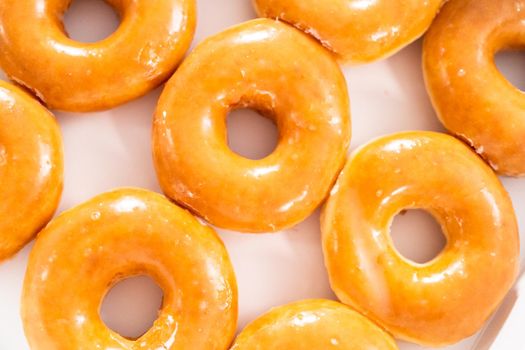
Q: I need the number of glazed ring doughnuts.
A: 8